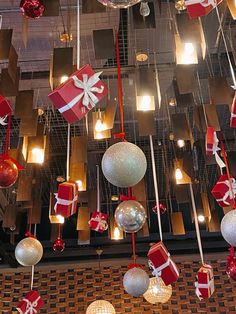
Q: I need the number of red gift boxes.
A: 11